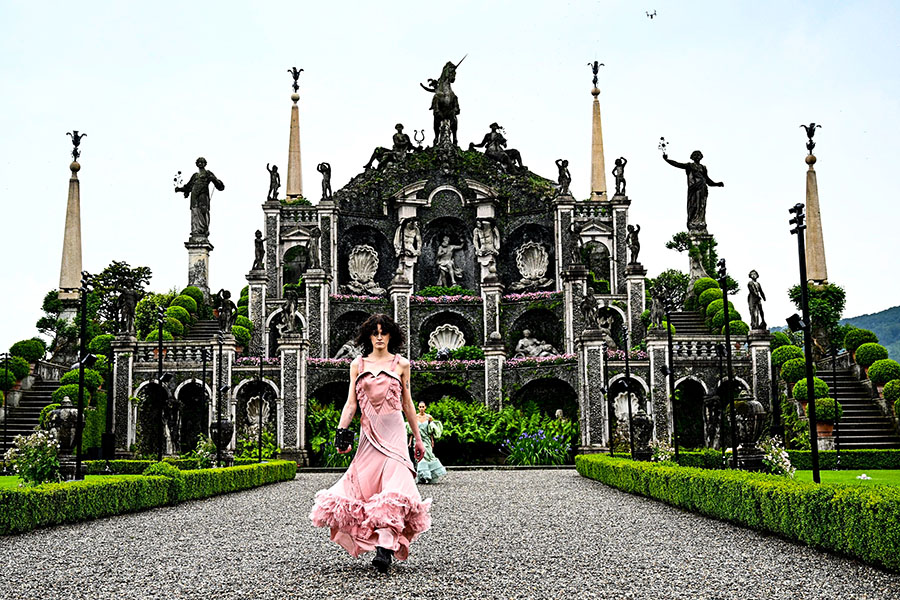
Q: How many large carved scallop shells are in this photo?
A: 5